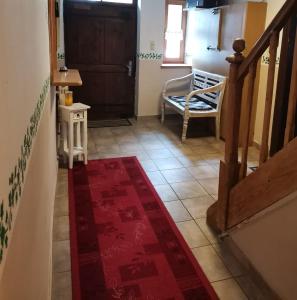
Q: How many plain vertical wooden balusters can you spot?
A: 3